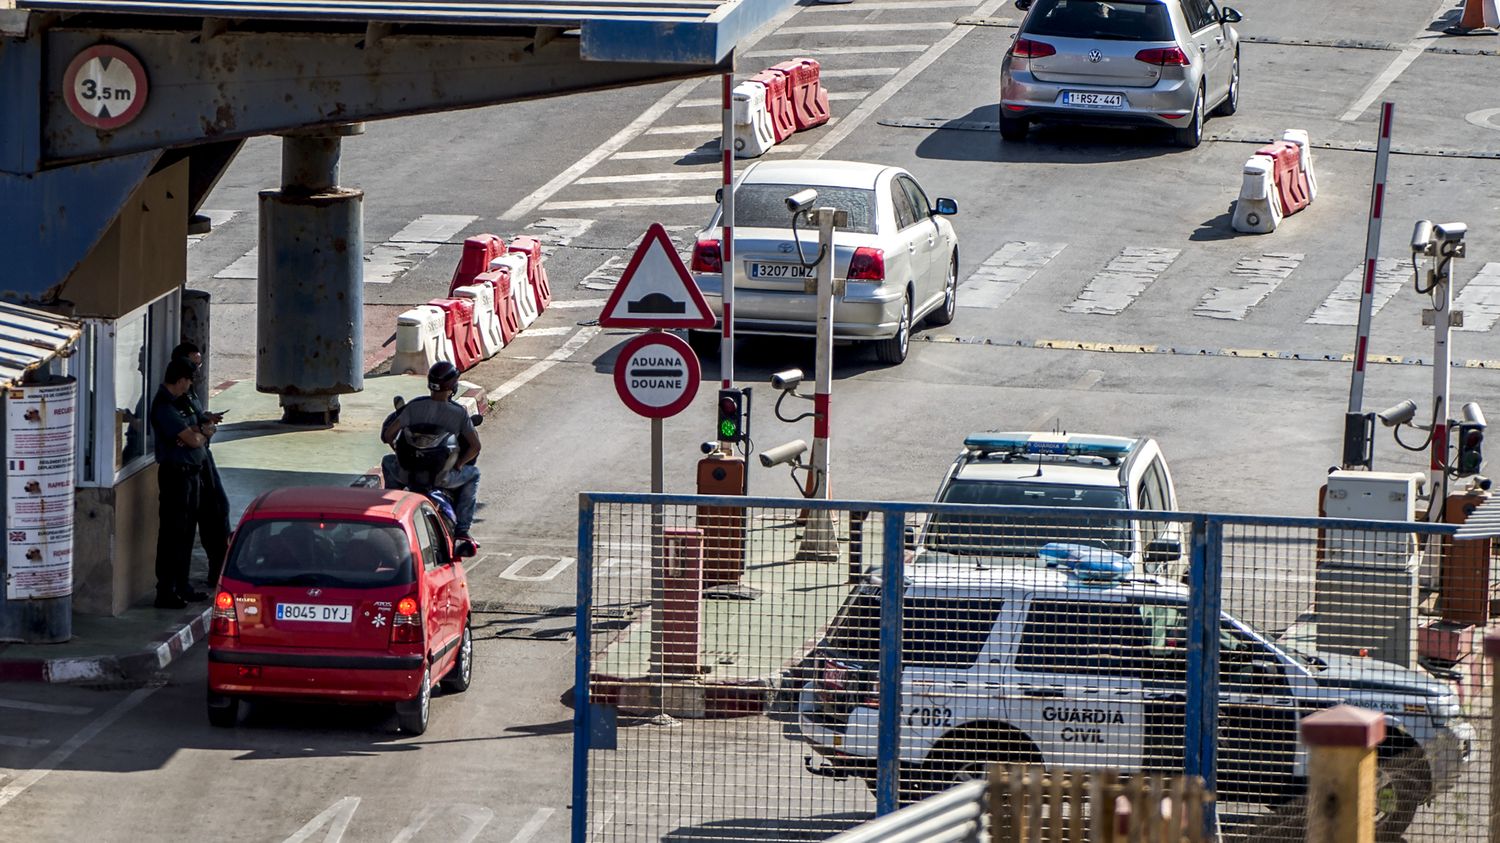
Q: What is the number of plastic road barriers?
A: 13